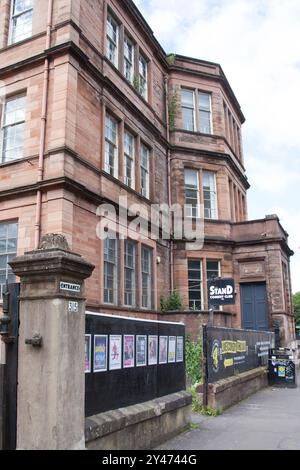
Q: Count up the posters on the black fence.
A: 9